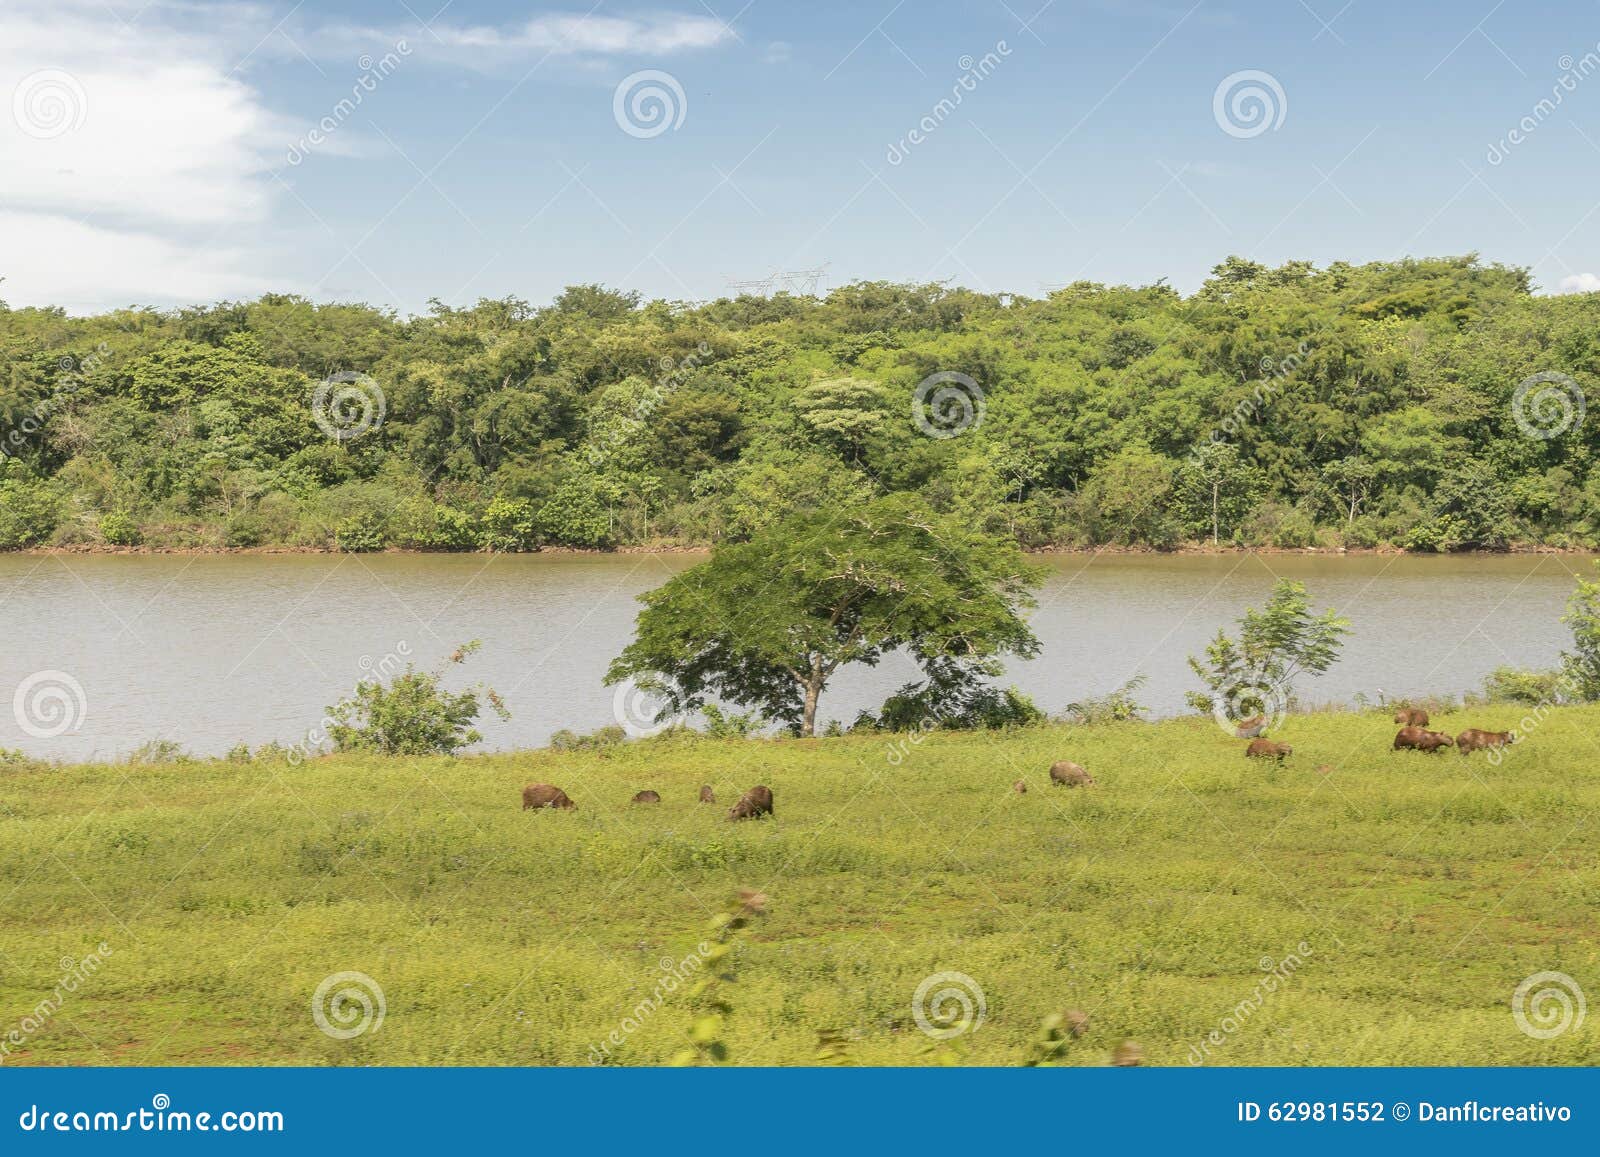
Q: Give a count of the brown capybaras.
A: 11